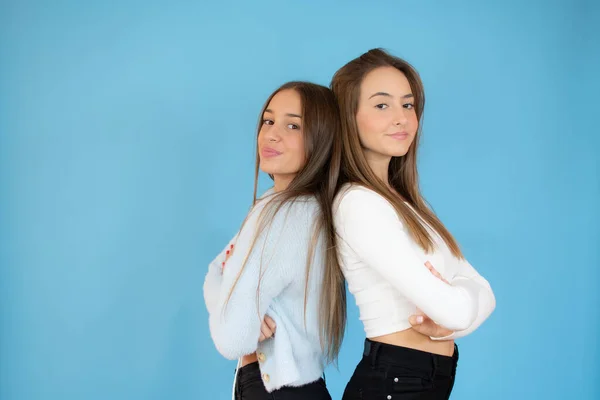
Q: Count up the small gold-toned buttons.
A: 2